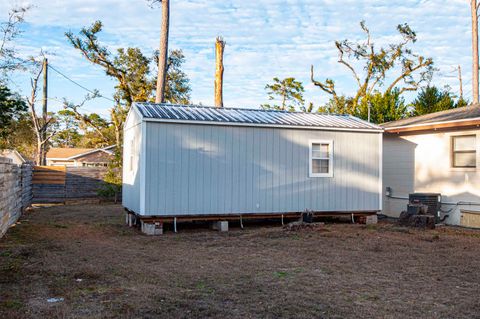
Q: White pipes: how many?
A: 4